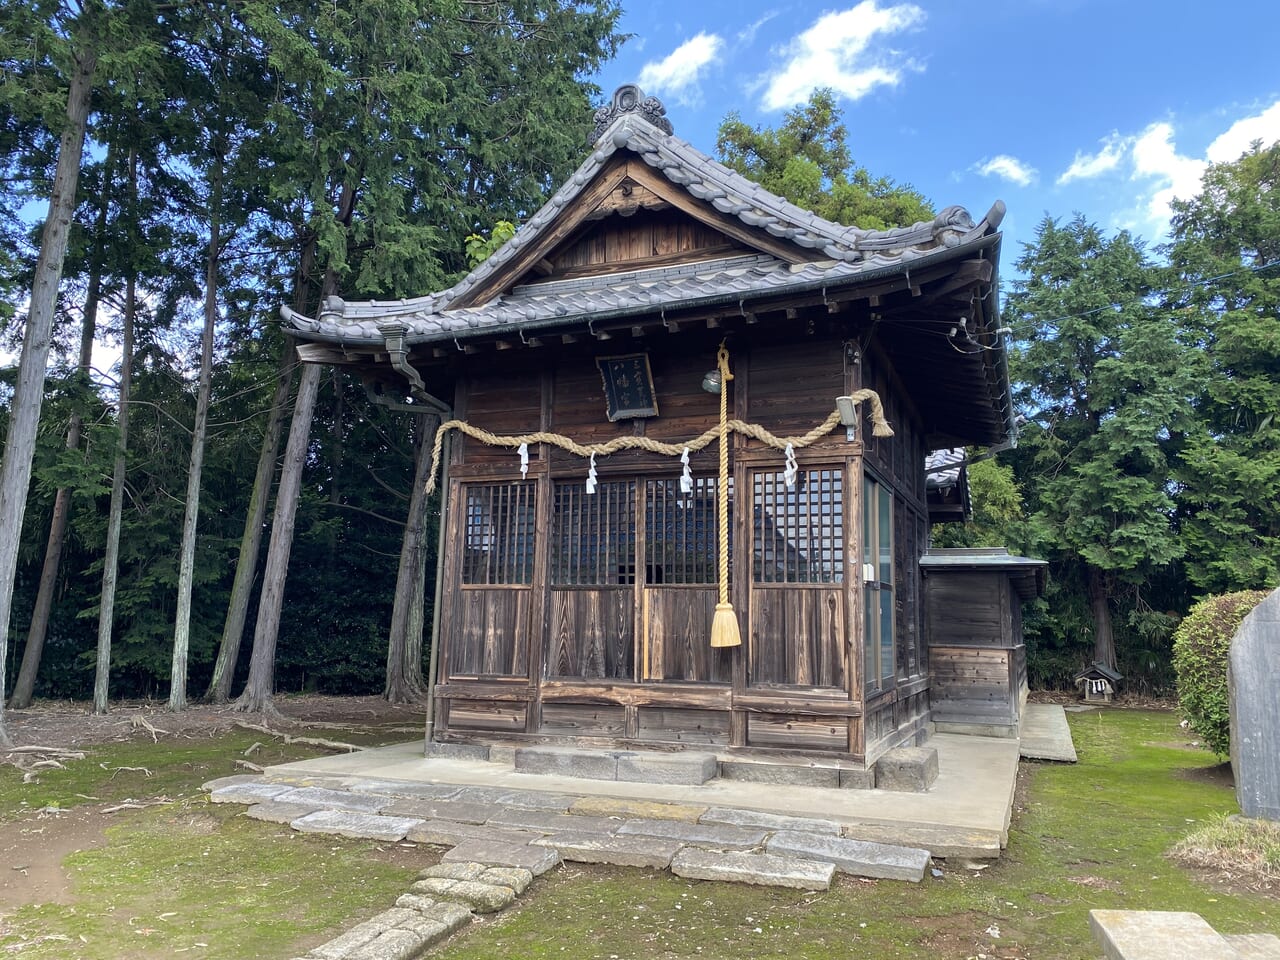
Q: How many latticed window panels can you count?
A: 4